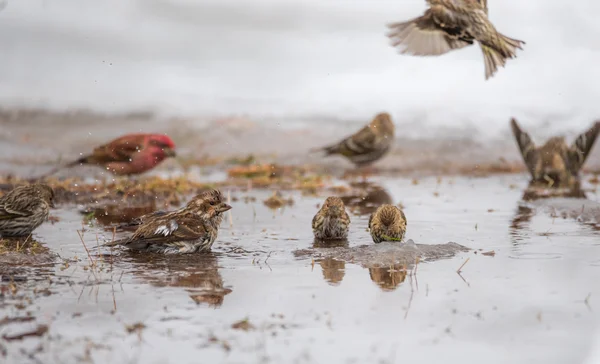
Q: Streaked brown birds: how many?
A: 7